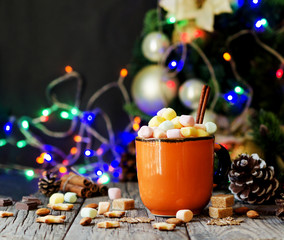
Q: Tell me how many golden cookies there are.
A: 6